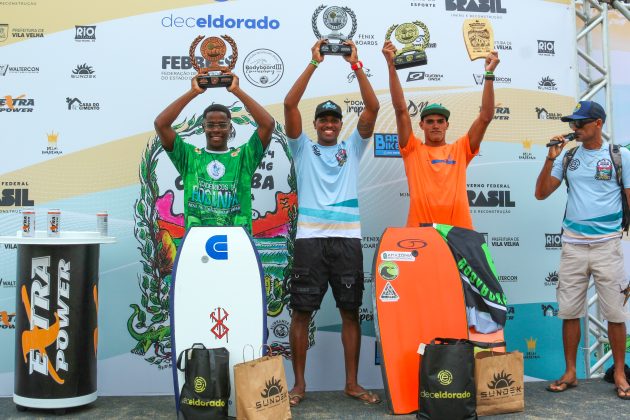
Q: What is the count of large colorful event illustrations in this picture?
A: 1